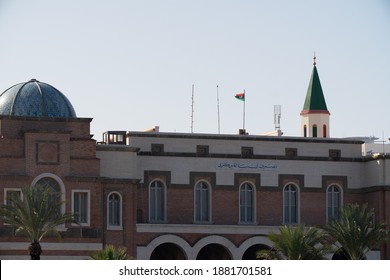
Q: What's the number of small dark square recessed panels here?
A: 5